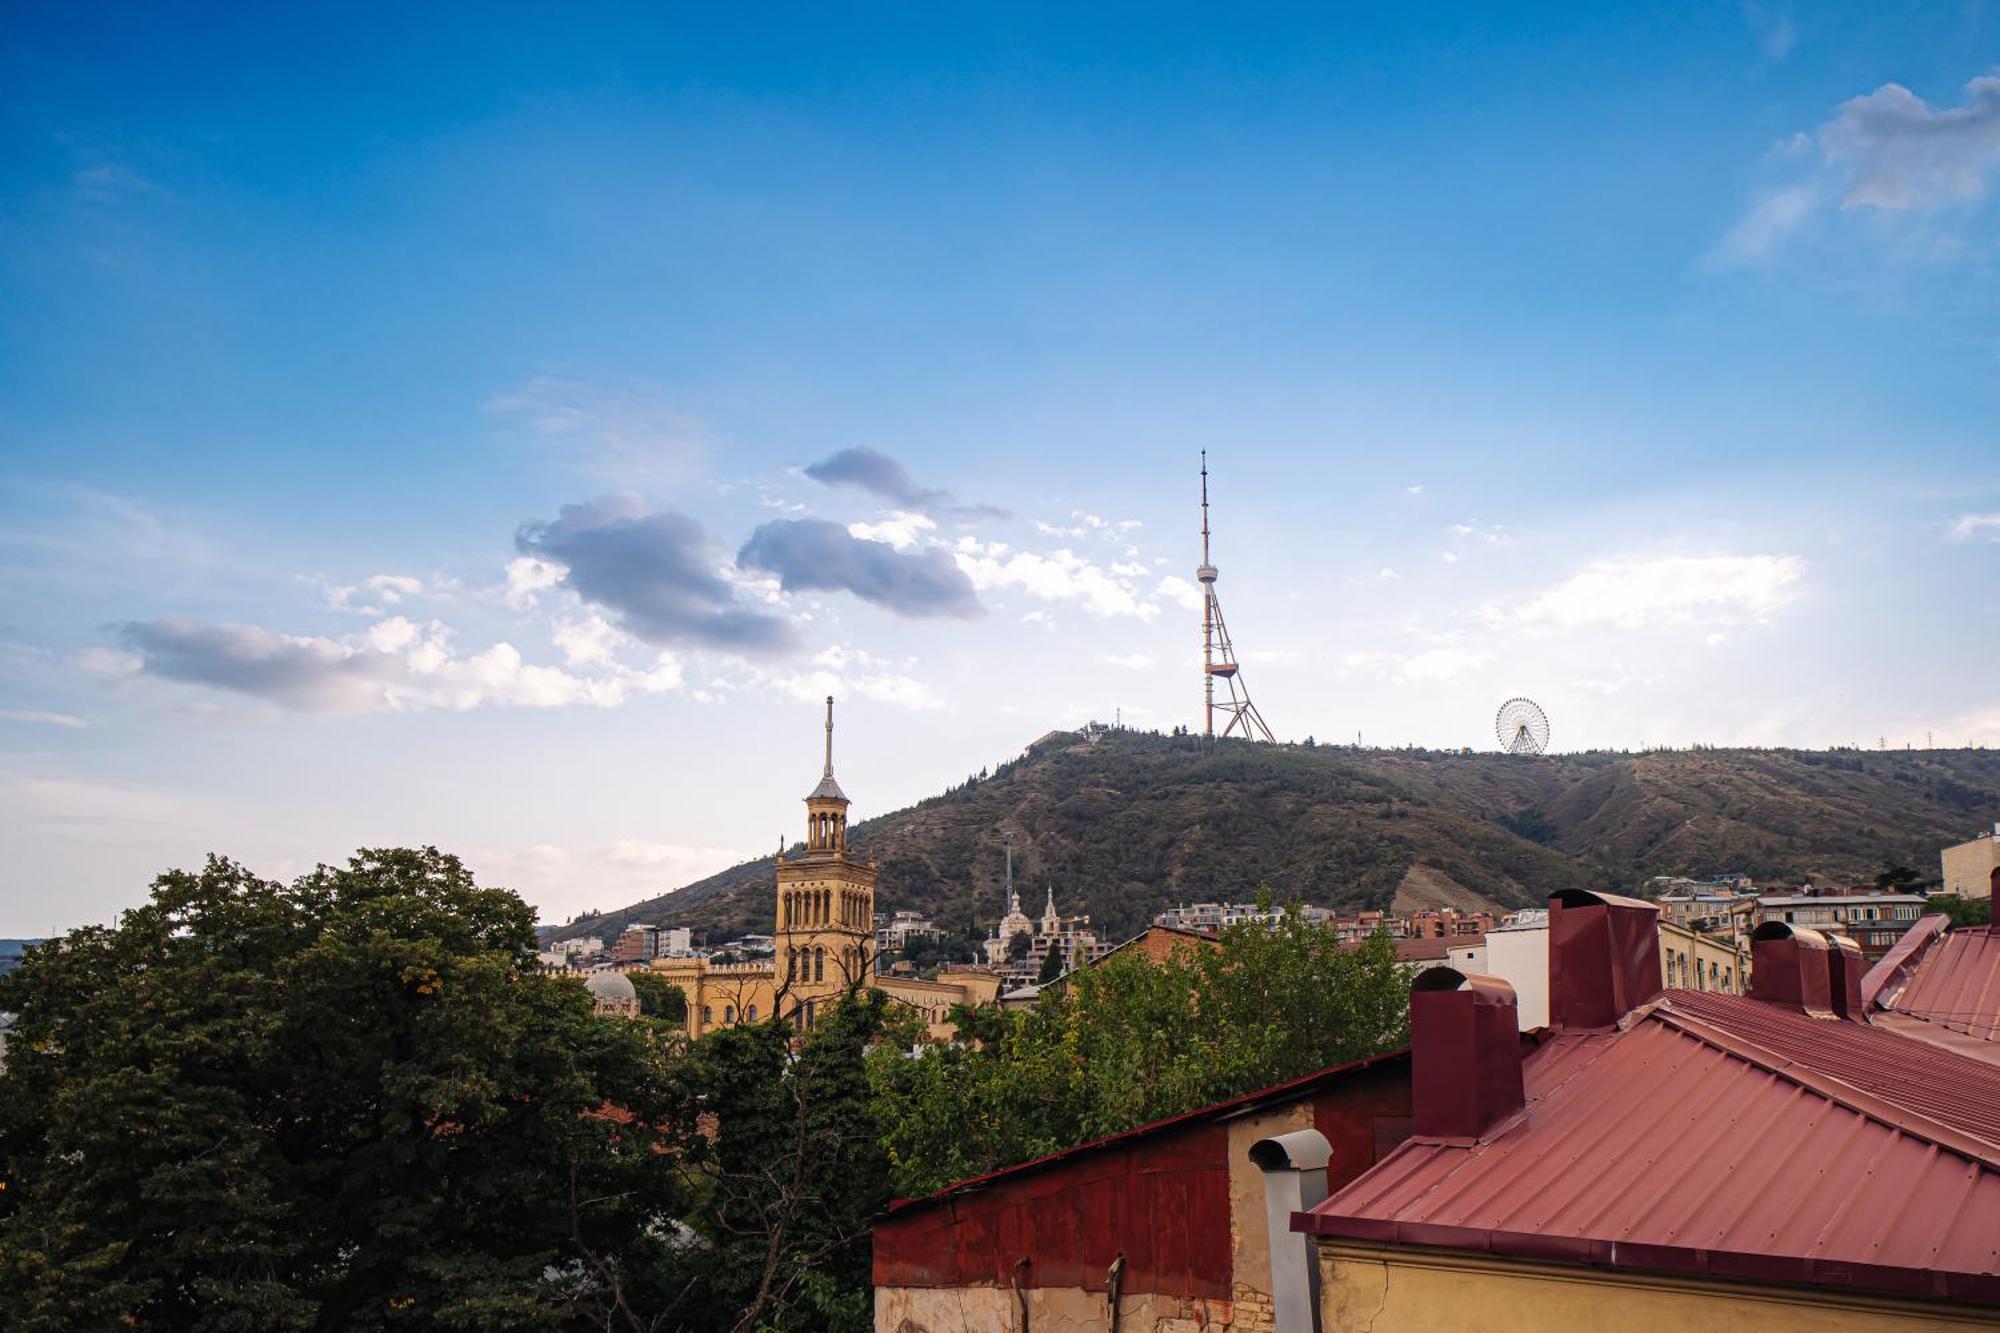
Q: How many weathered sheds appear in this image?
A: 1